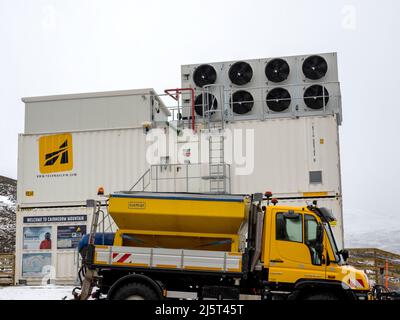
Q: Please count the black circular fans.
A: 8